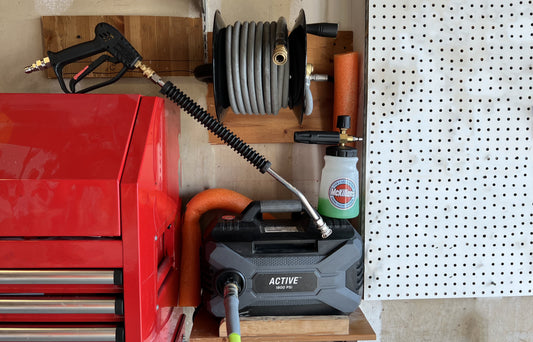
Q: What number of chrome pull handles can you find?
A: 3